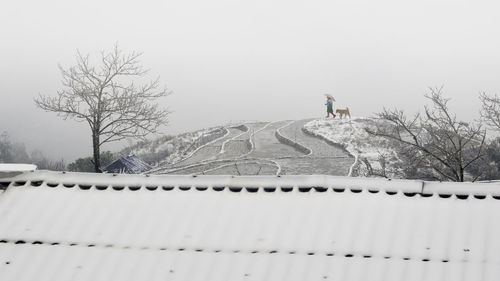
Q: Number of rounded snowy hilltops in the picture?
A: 1